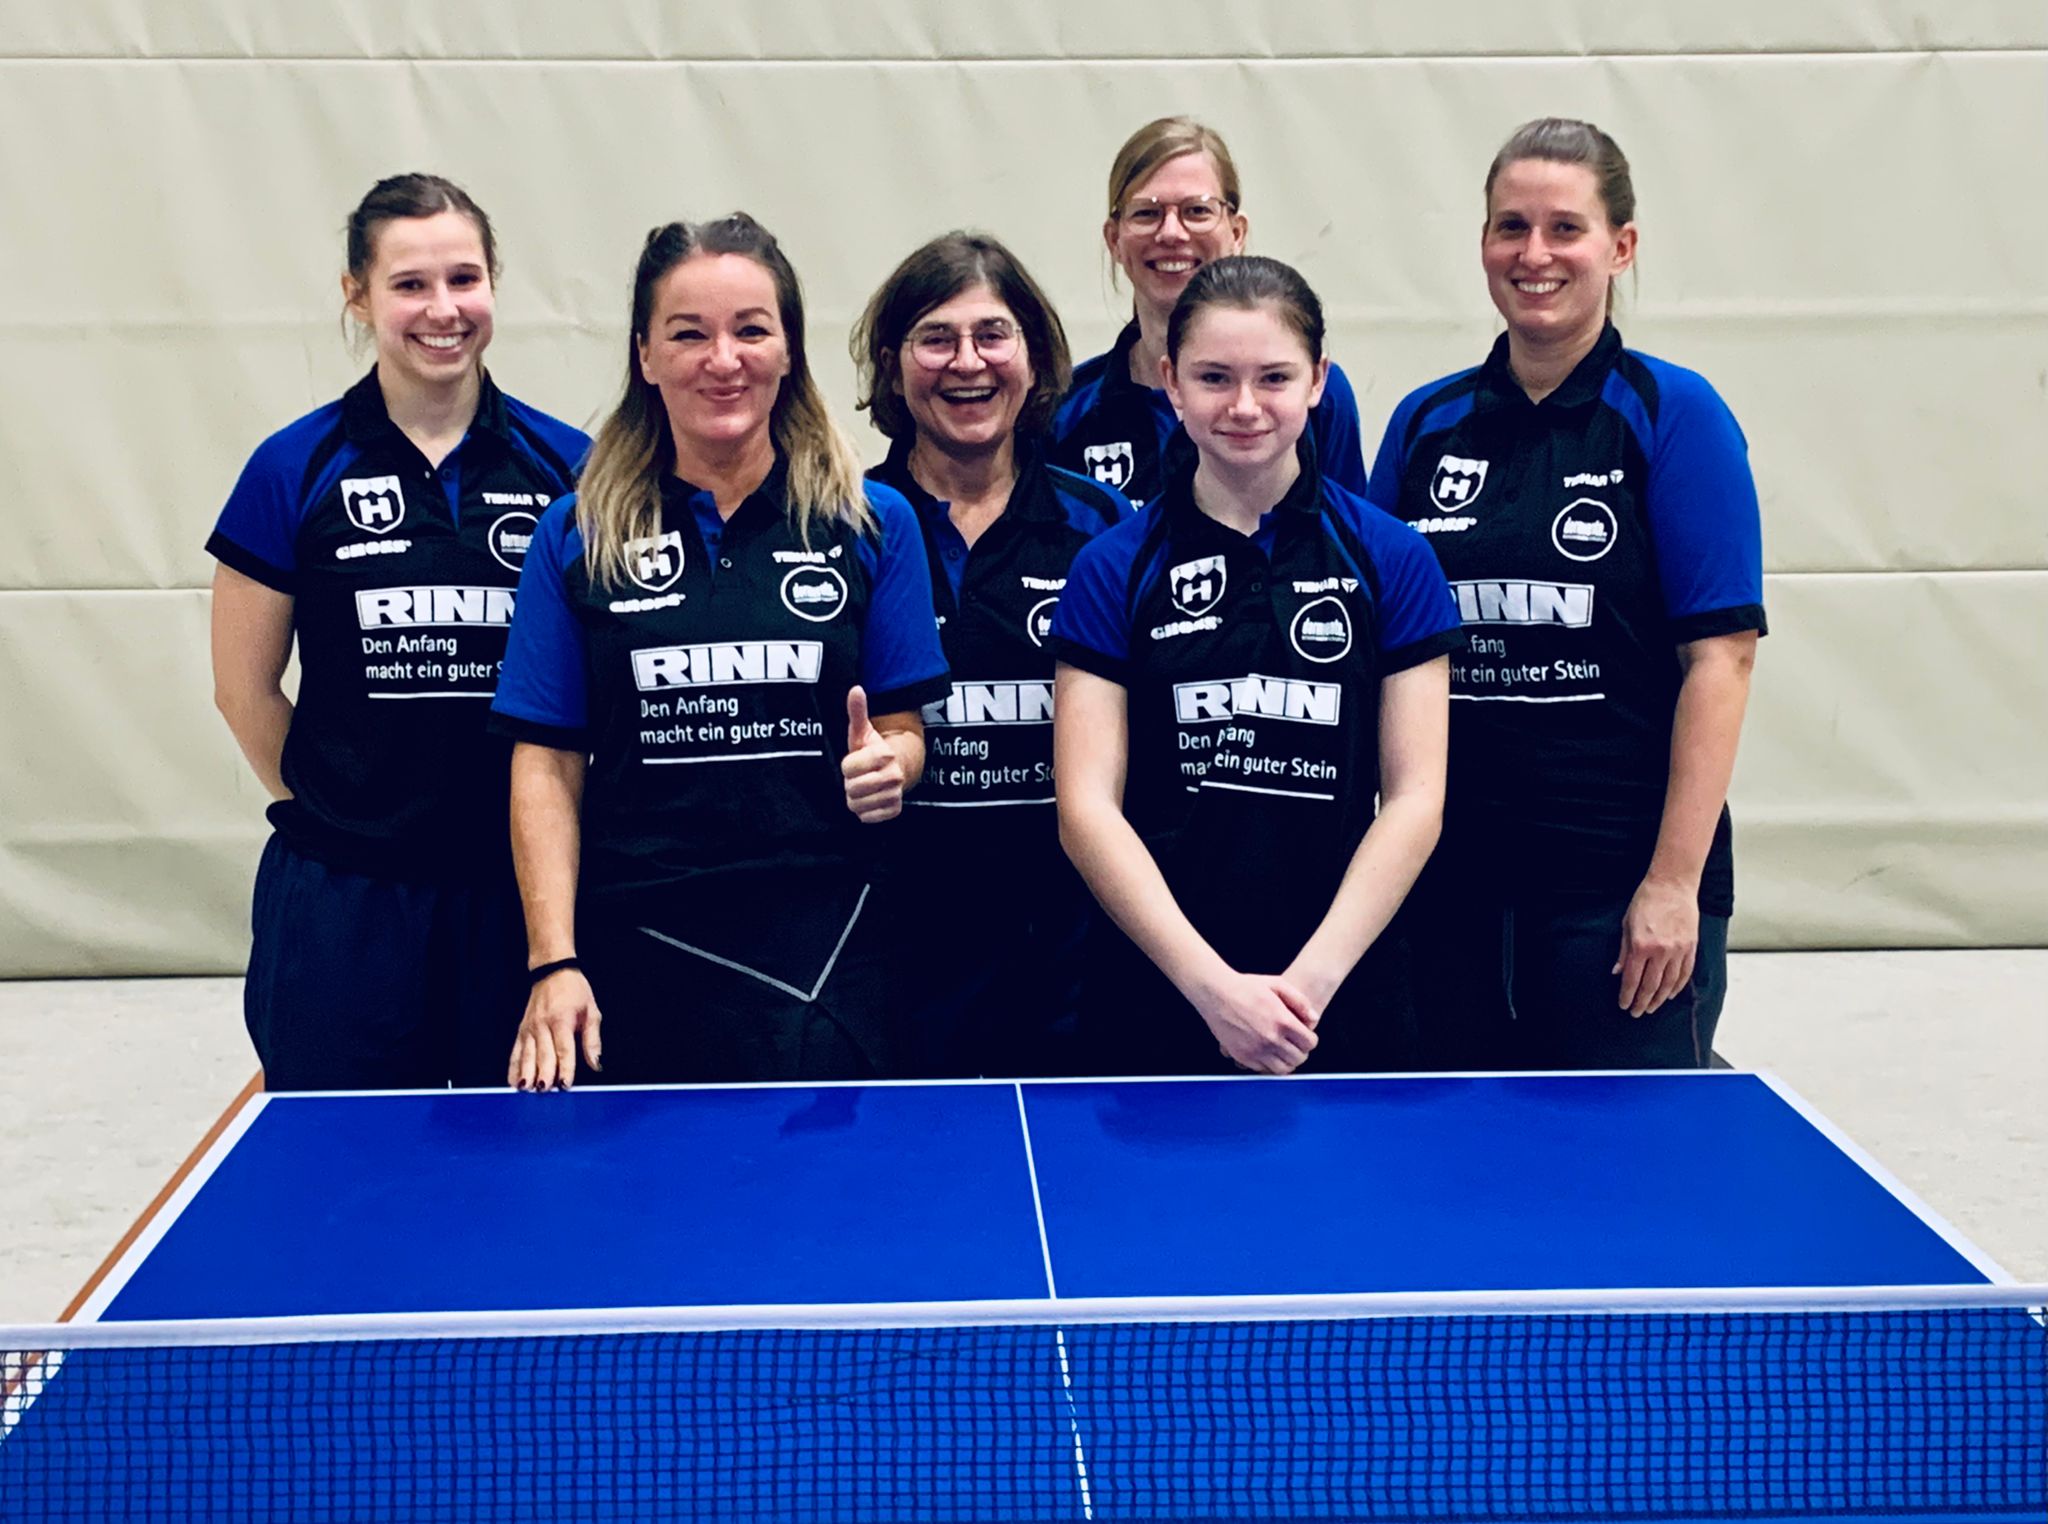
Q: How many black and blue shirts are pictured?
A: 6